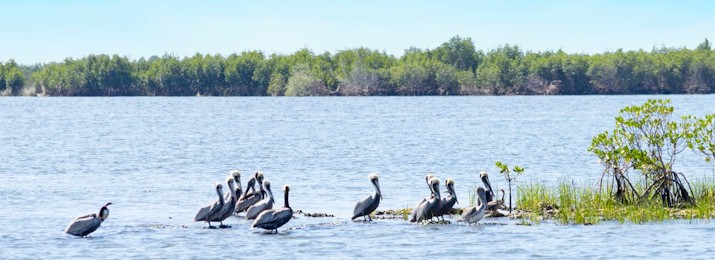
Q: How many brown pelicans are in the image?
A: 14